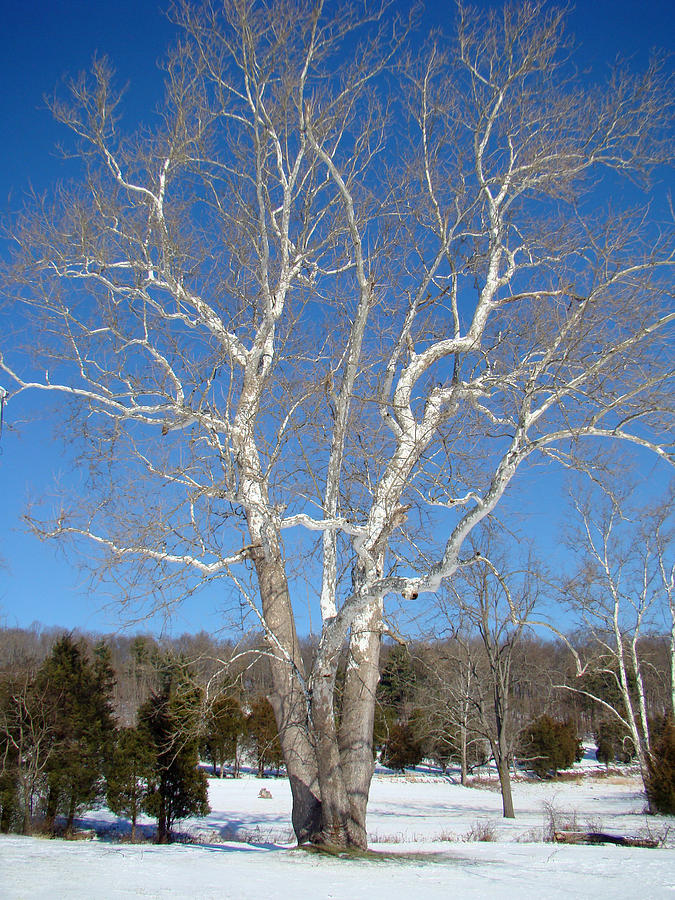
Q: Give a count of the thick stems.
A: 3